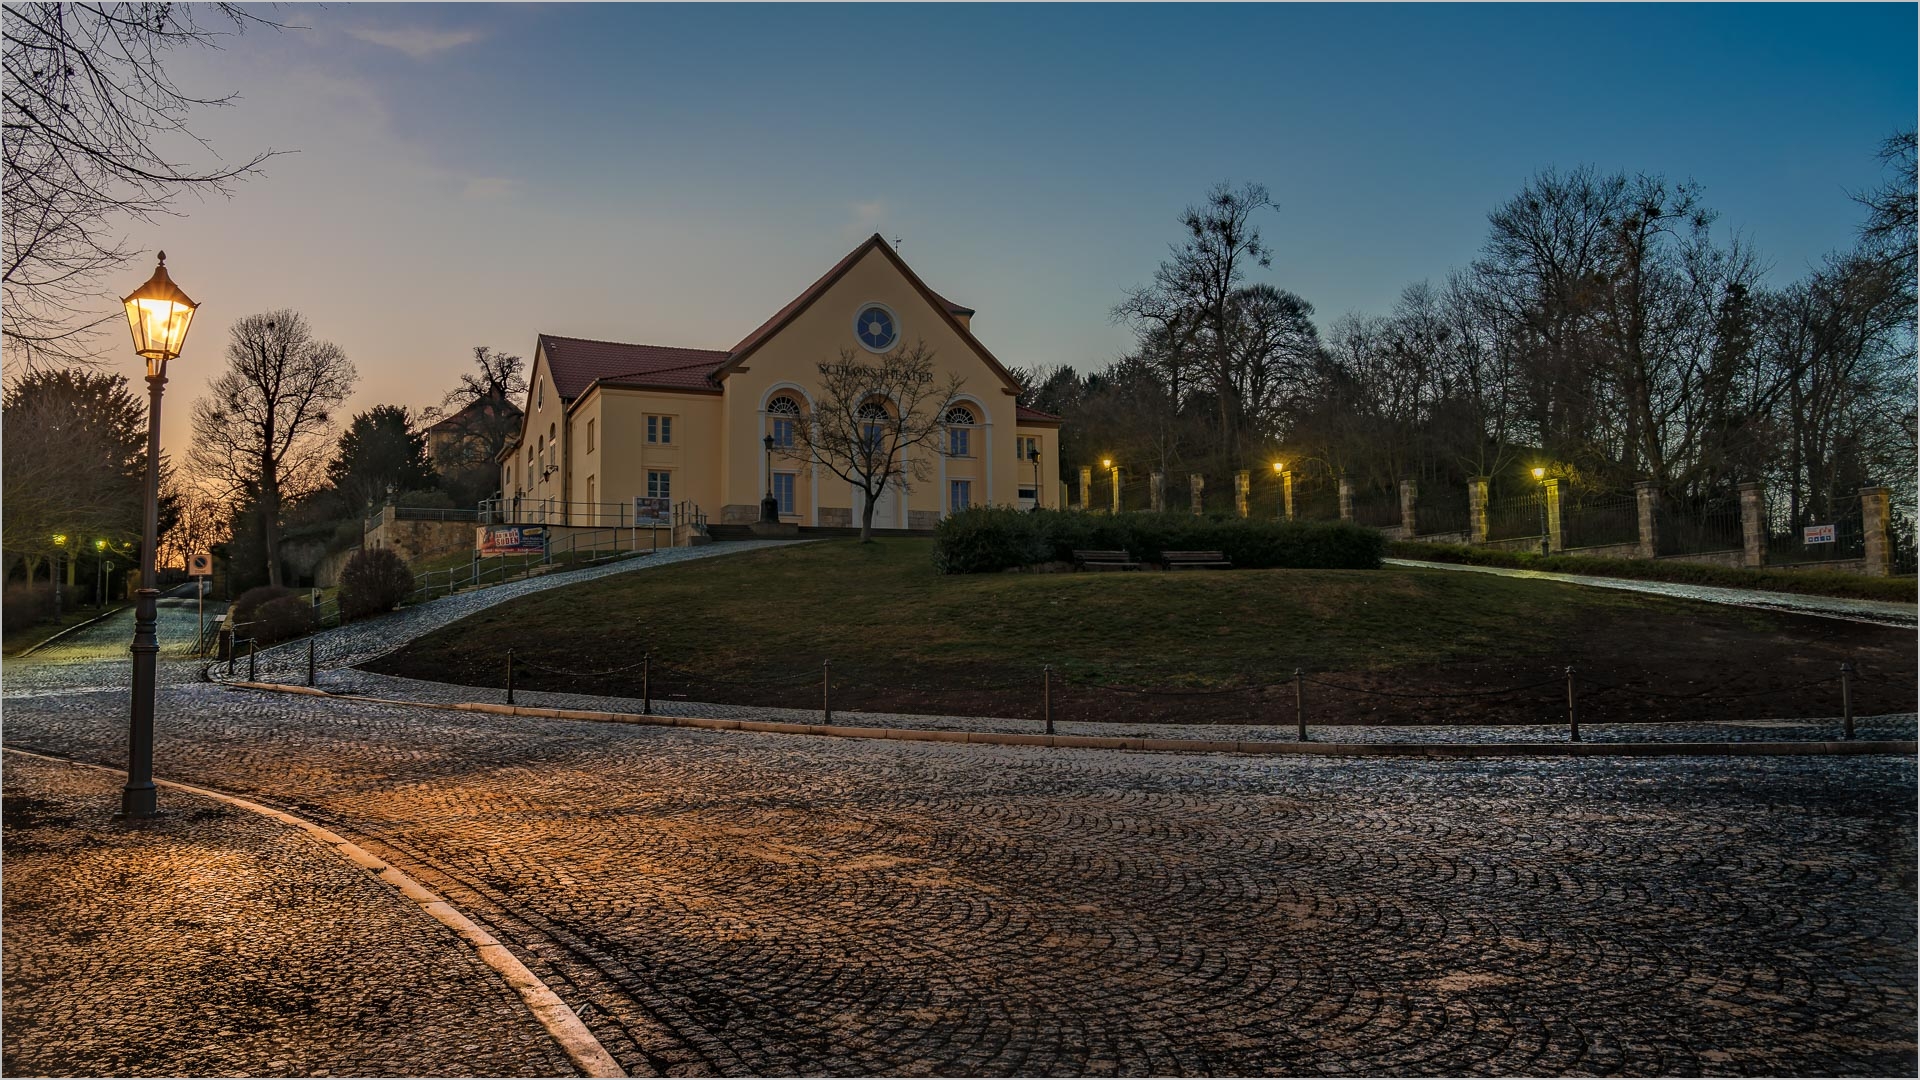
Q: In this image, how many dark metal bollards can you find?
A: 10